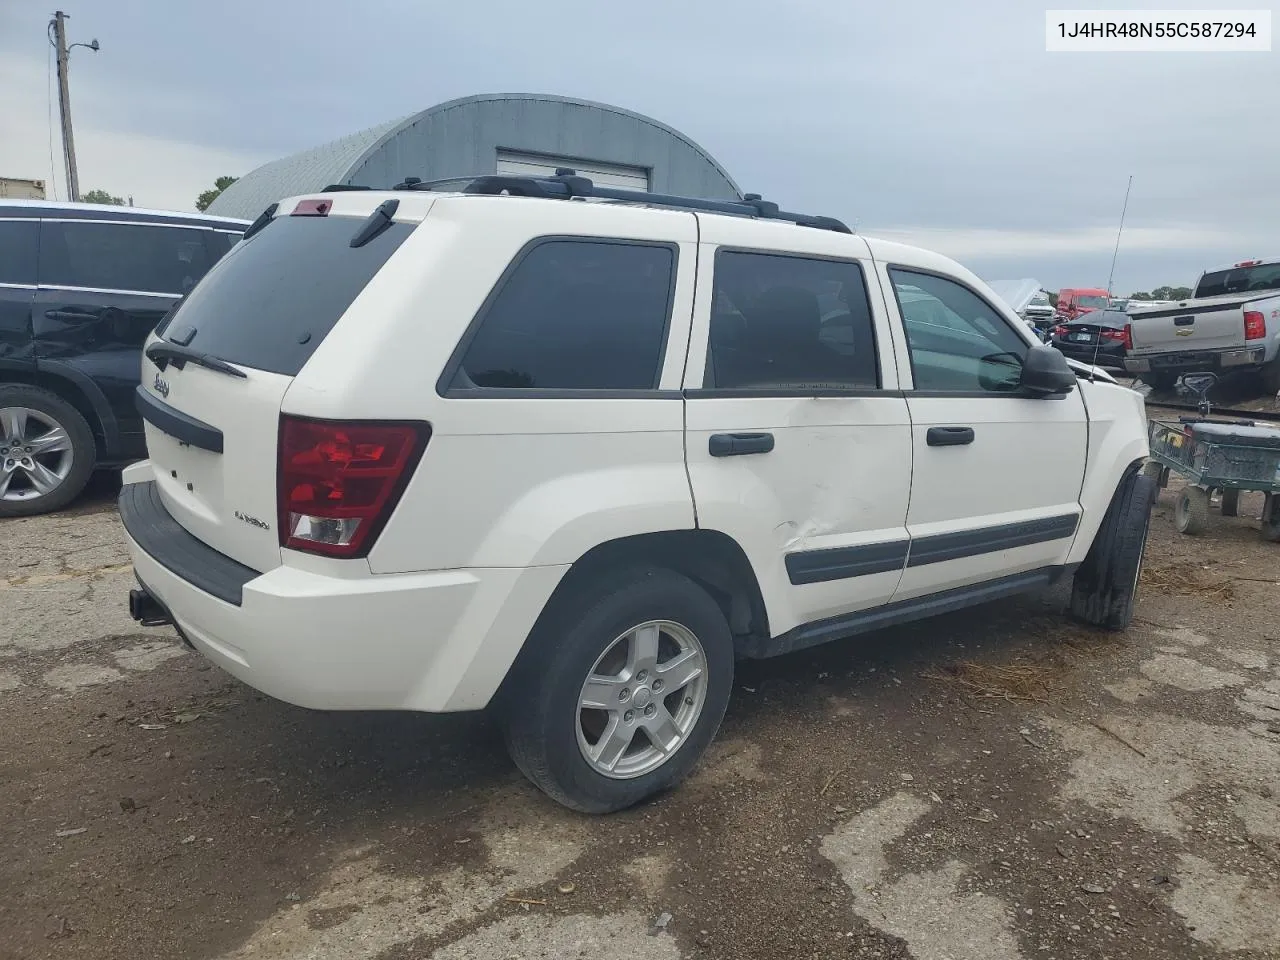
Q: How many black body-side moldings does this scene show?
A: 2